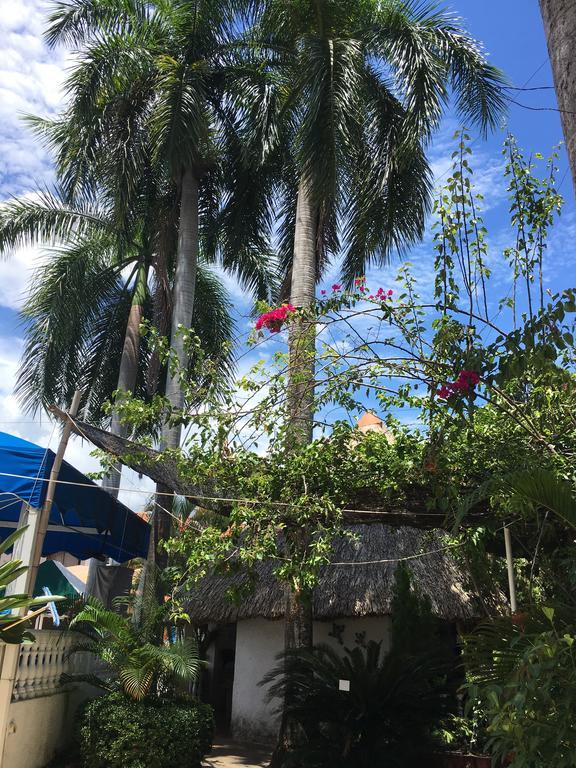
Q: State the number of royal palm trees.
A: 3